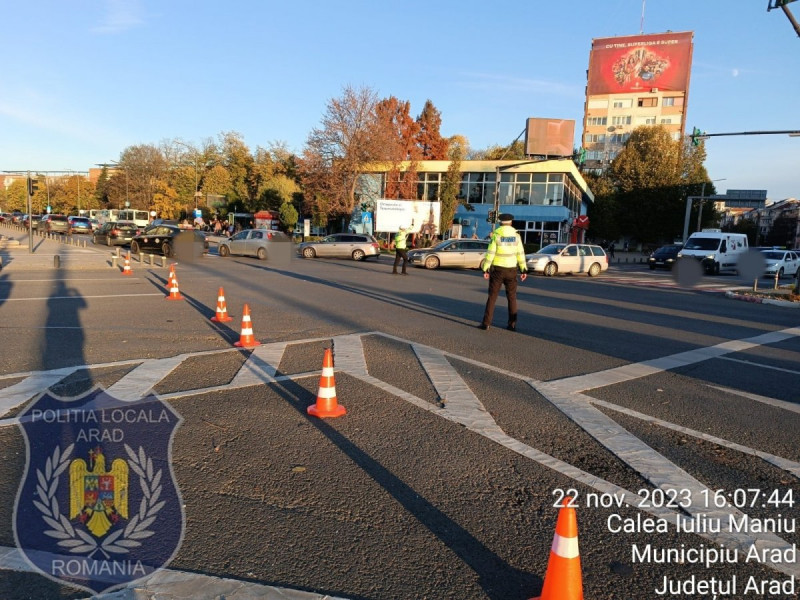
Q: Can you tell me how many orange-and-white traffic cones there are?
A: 7